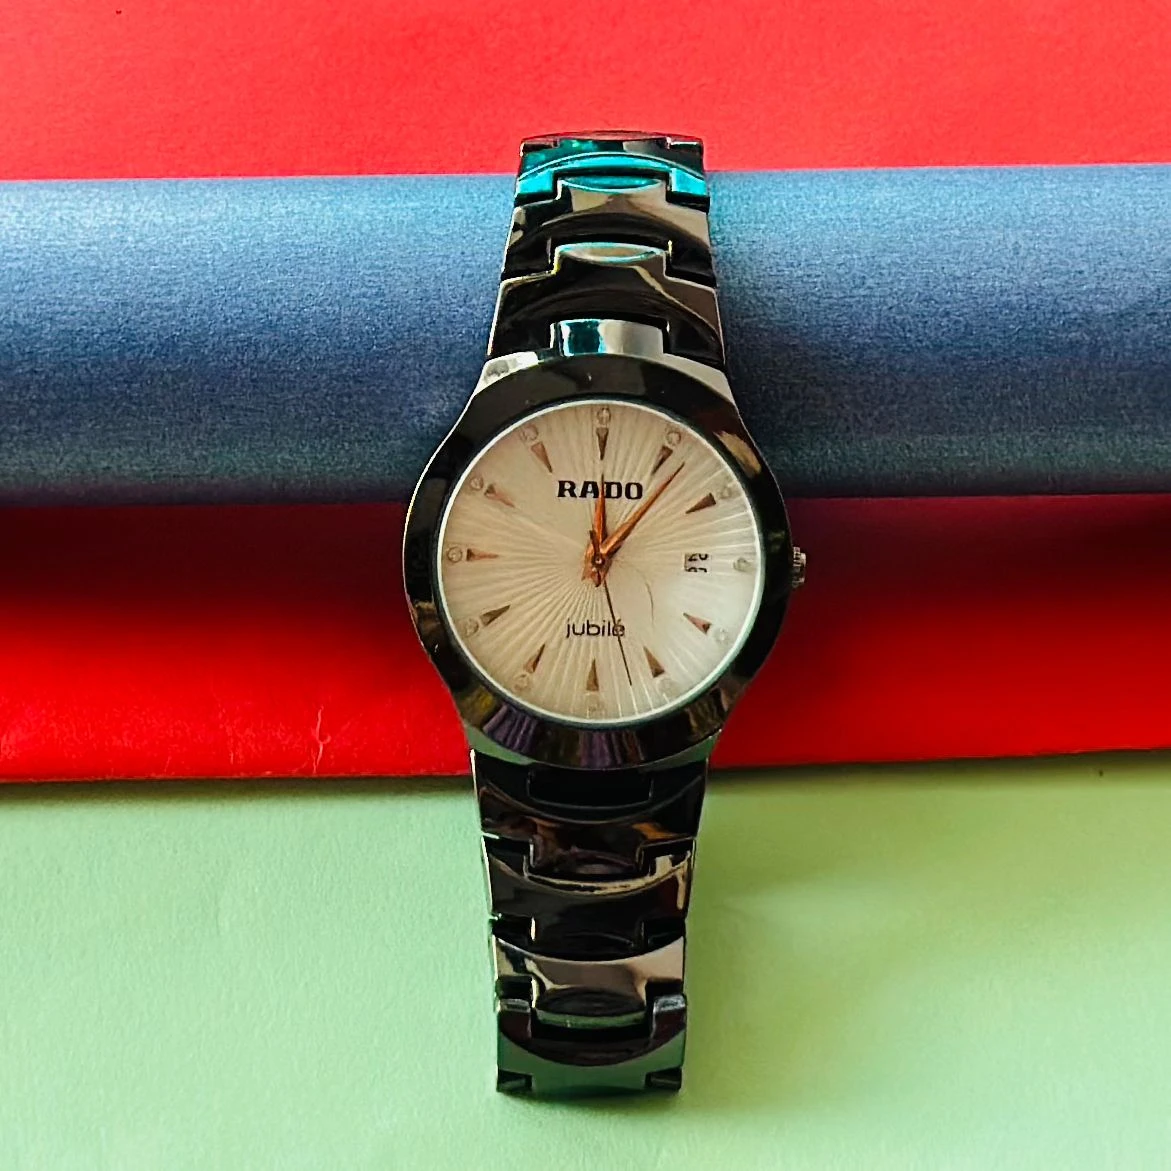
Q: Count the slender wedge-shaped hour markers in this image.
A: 11